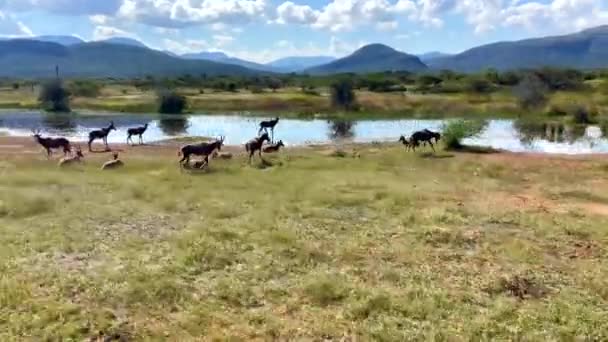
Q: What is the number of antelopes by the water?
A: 13